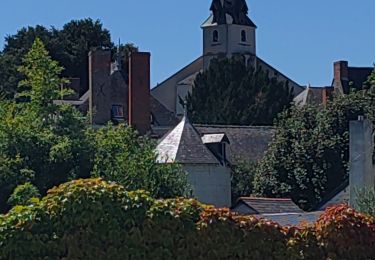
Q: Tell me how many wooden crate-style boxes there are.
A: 0